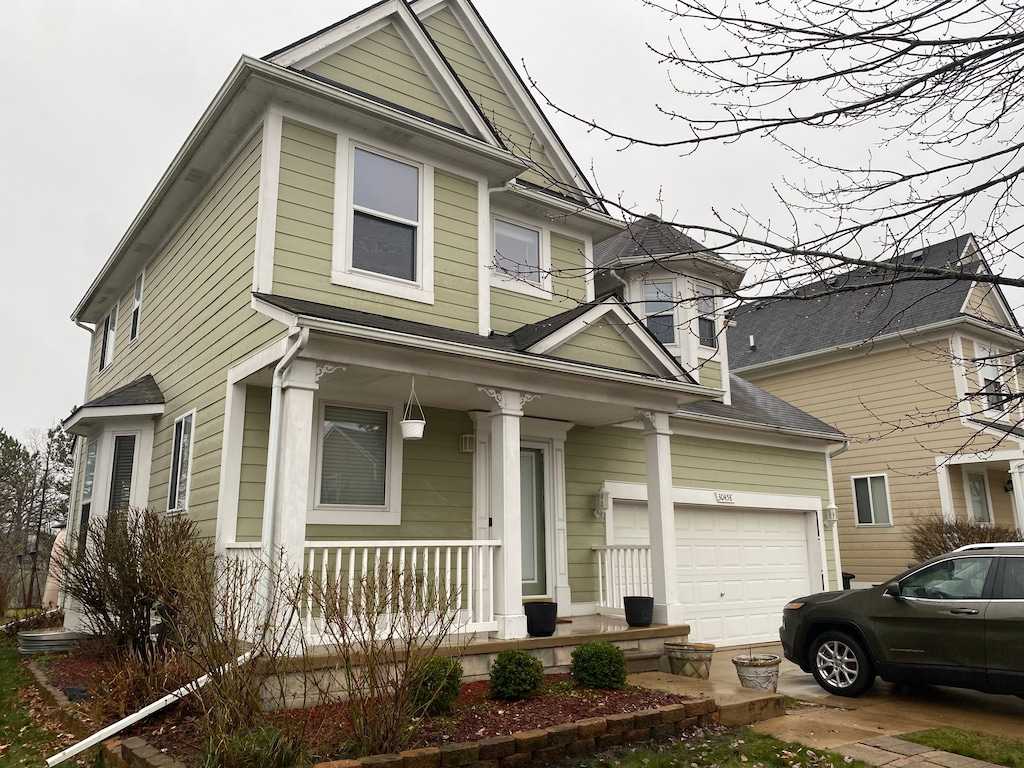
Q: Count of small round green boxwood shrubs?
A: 3